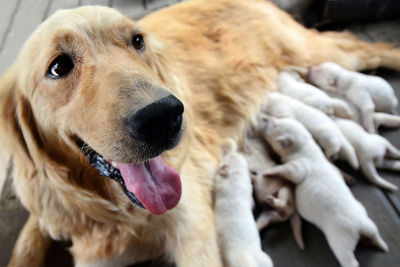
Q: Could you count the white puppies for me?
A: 7